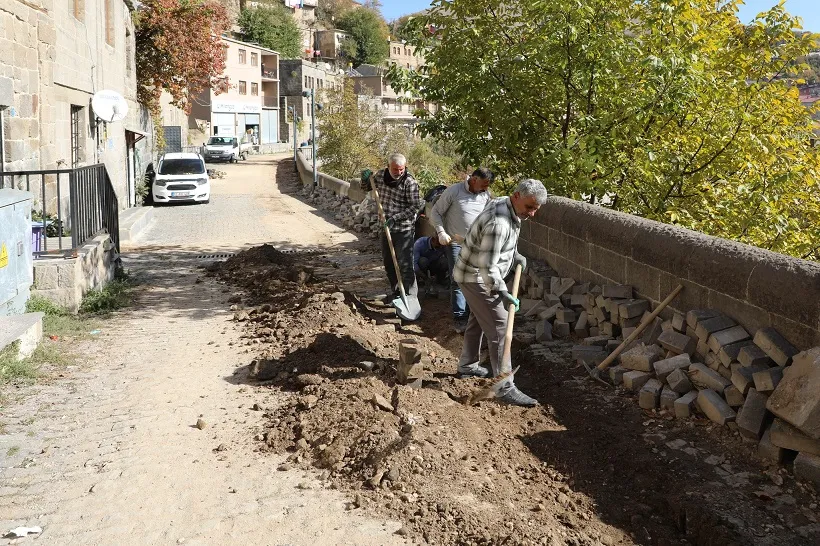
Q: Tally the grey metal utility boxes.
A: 1